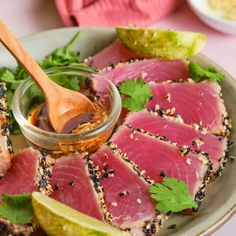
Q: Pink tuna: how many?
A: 8